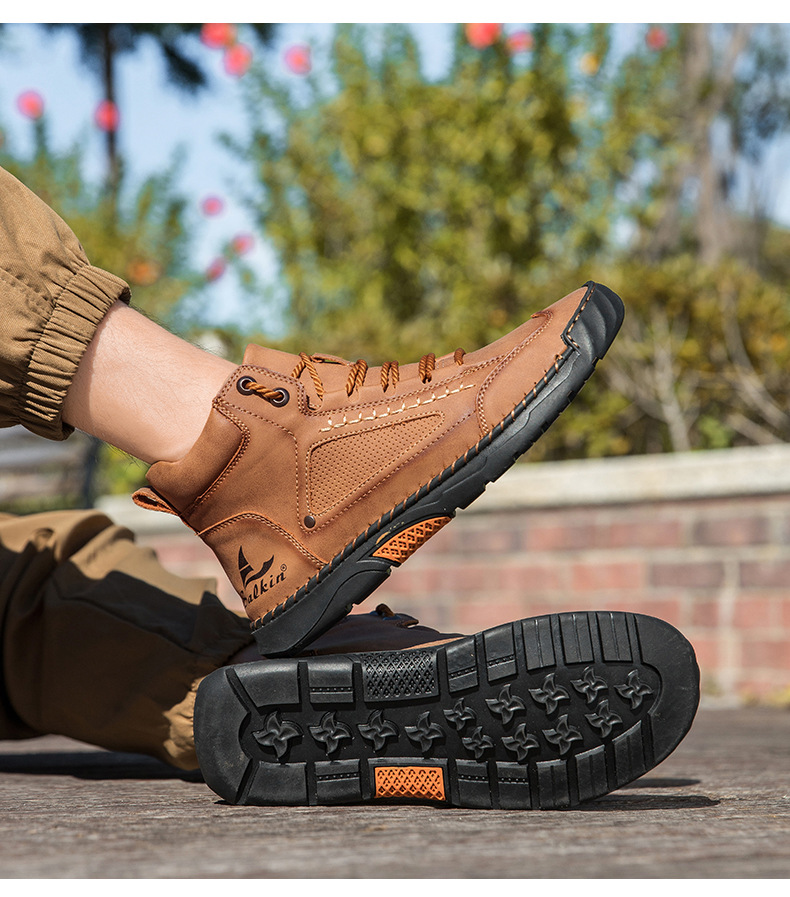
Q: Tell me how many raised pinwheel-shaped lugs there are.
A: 13